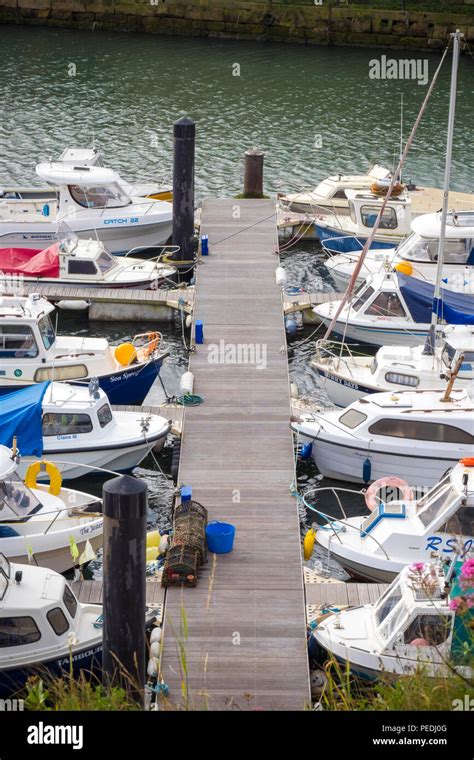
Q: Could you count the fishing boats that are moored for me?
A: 15